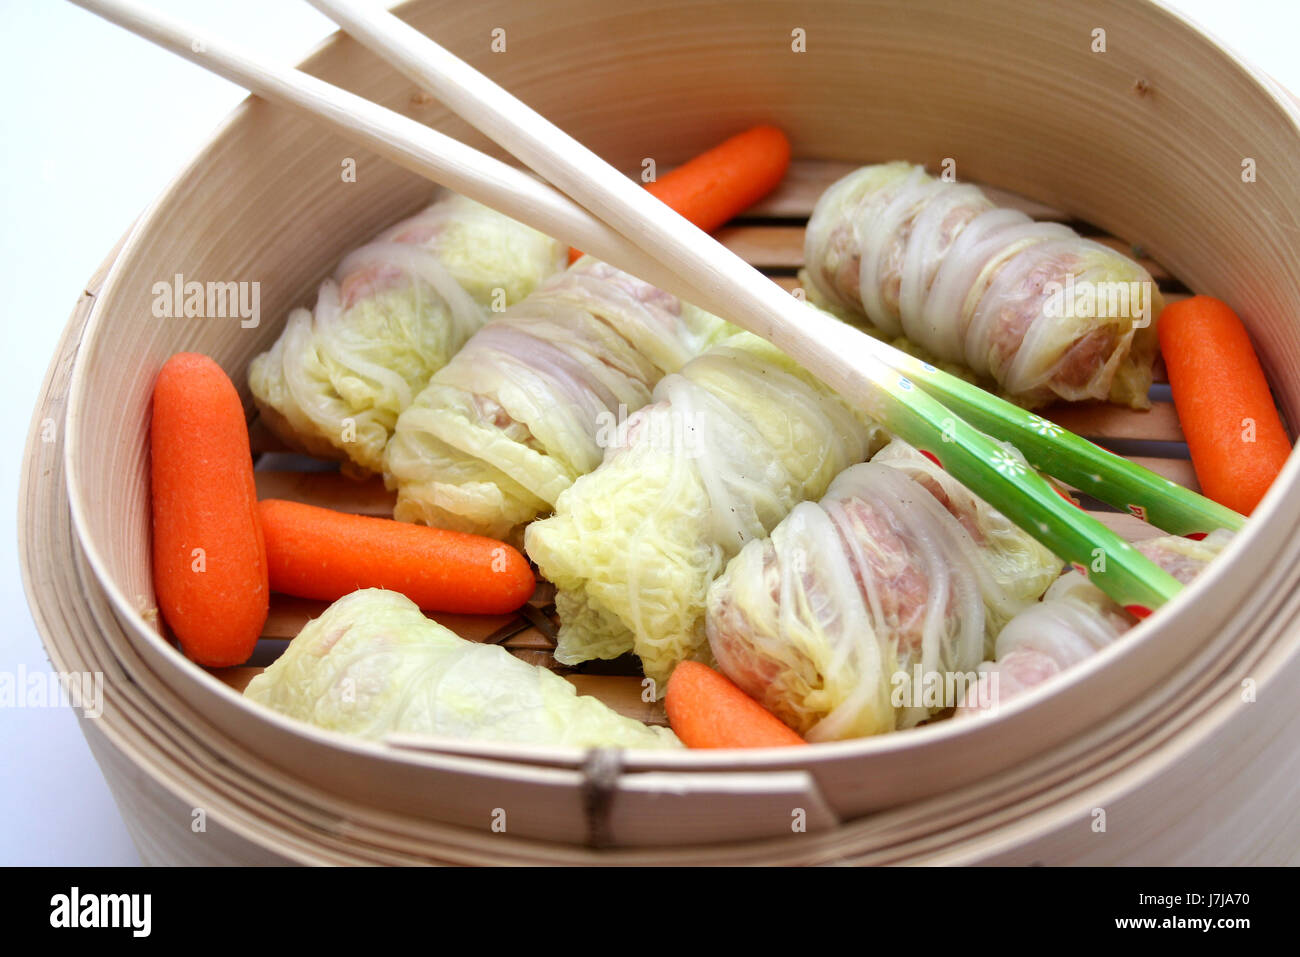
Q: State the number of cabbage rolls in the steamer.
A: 7